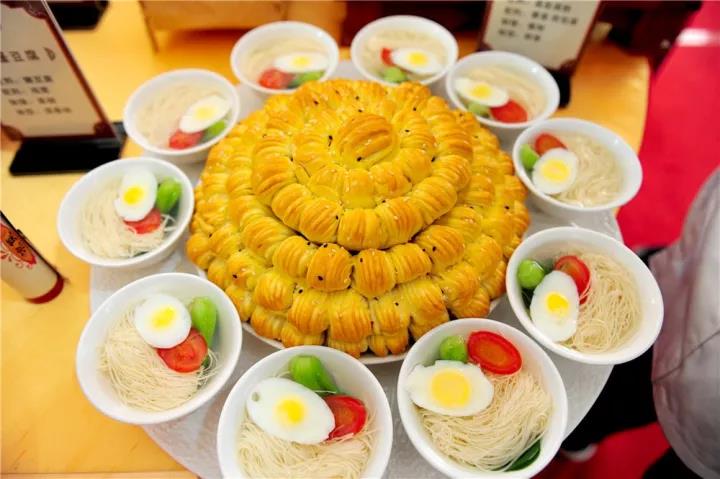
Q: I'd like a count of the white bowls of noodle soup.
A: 10